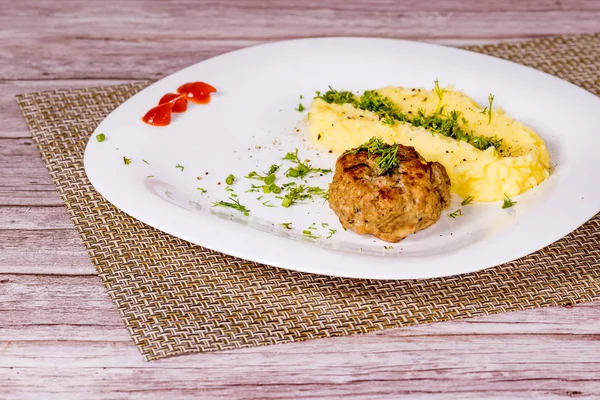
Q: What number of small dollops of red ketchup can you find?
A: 3